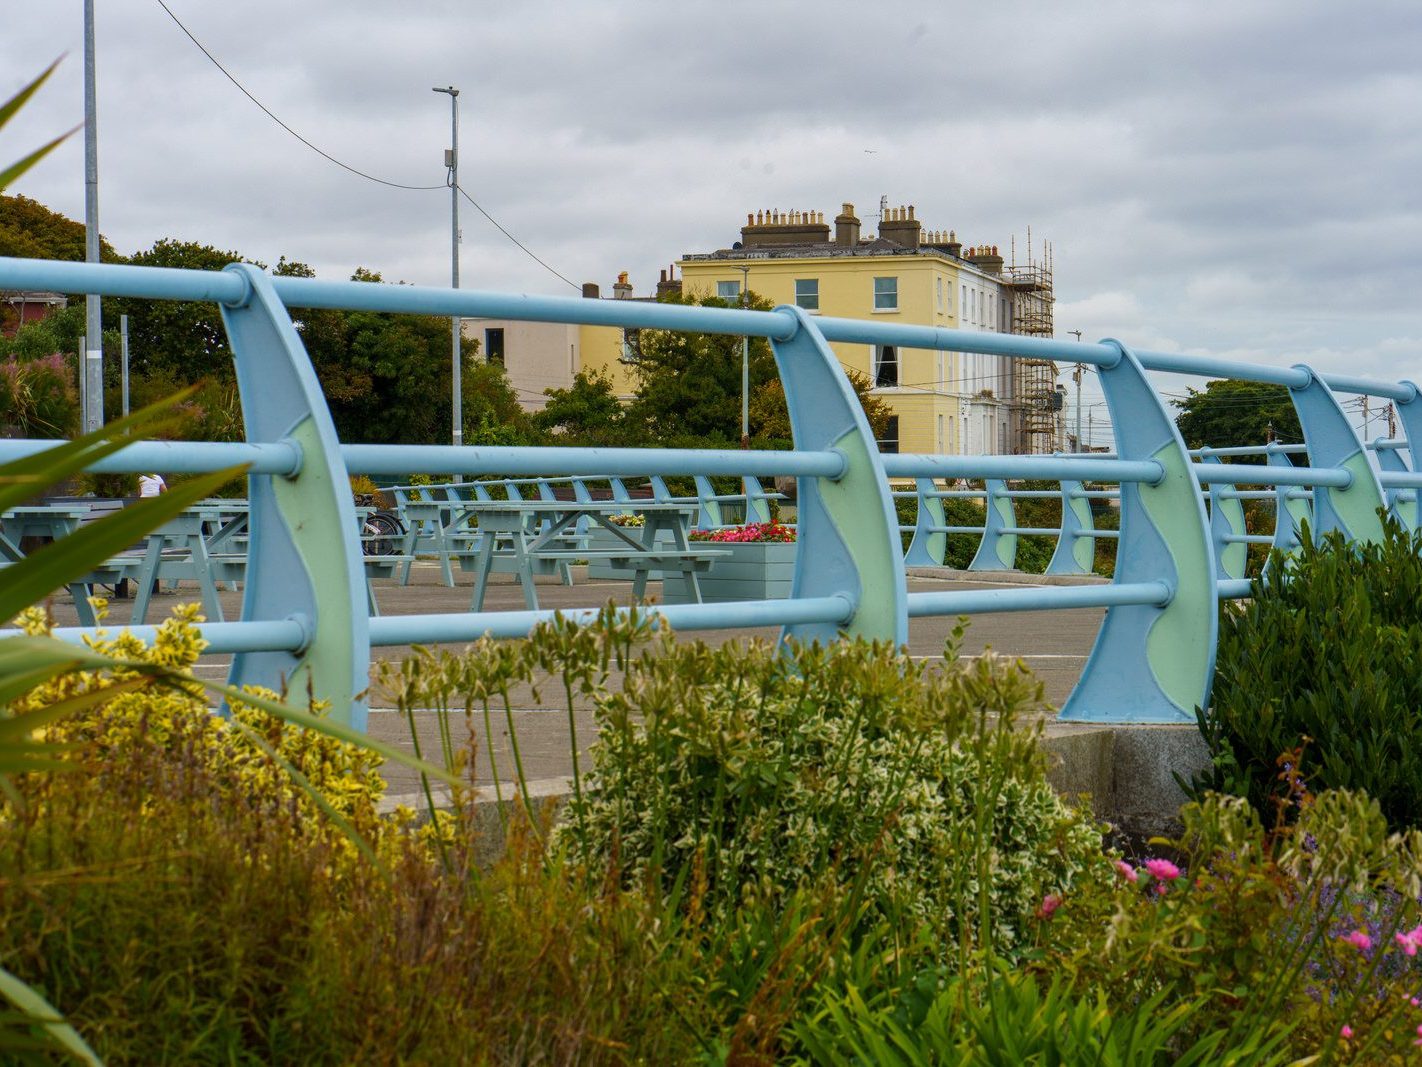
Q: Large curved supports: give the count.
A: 5